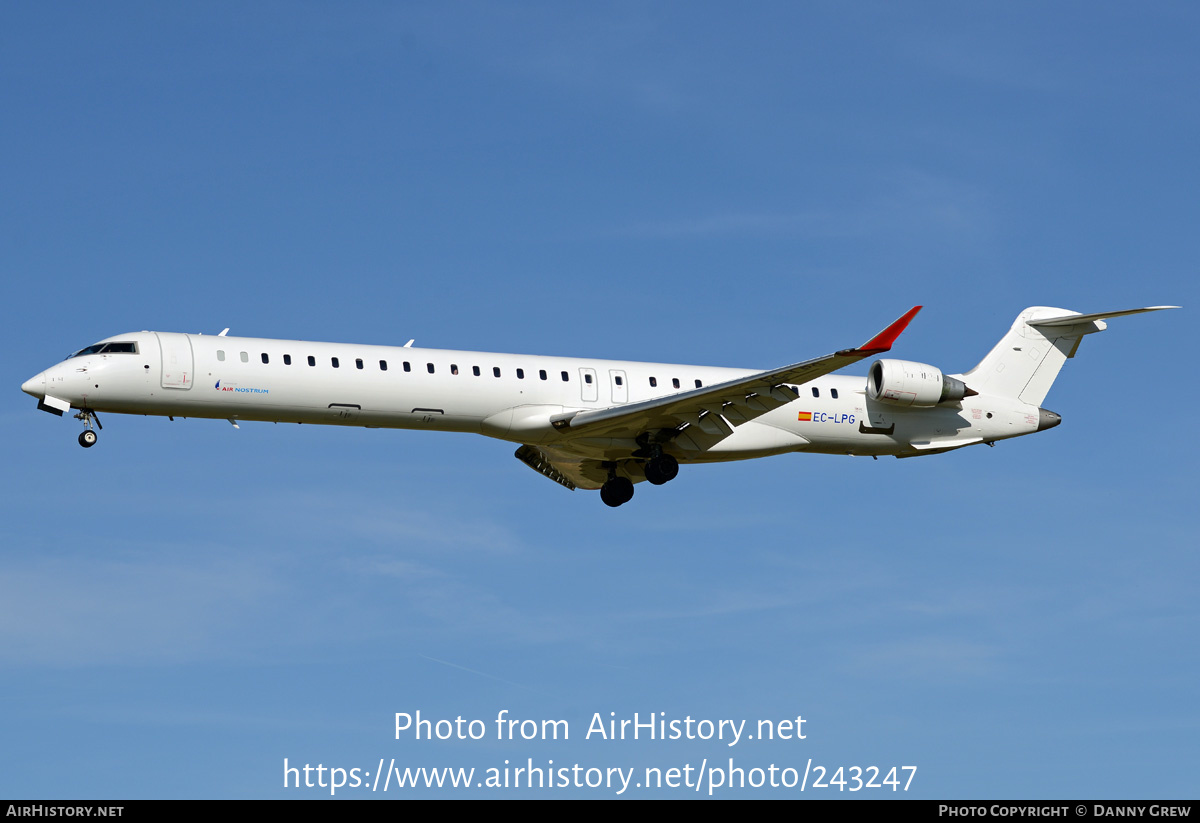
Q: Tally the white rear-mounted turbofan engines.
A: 1